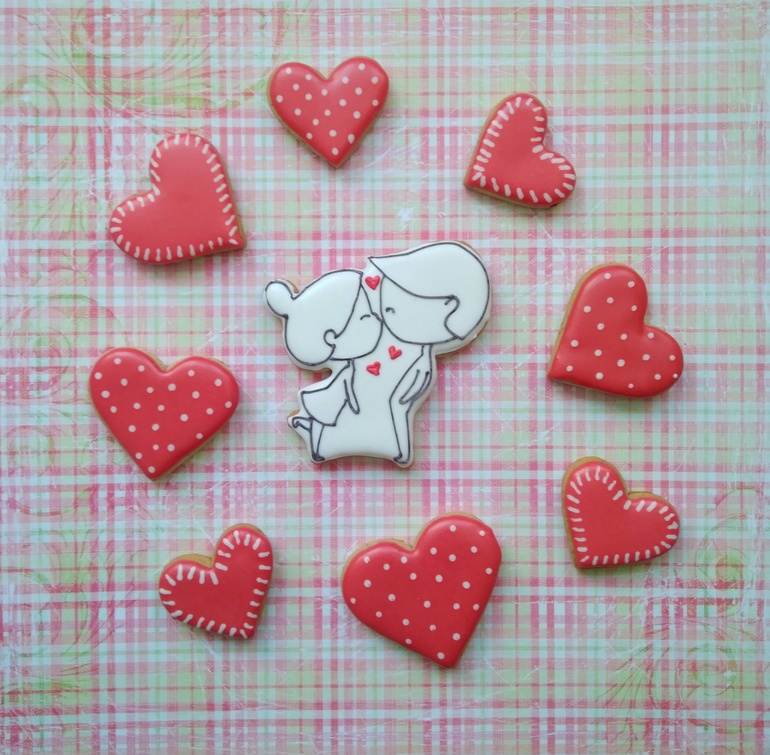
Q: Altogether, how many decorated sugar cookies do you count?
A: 9